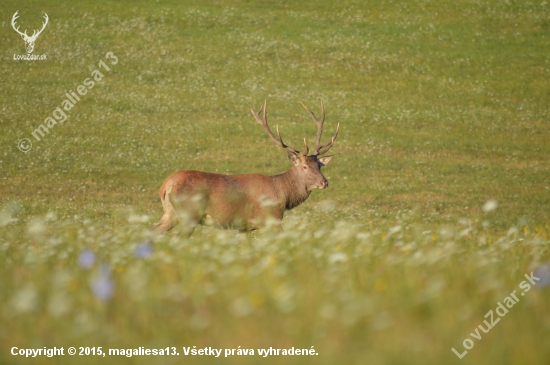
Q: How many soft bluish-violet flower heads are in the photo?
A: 4